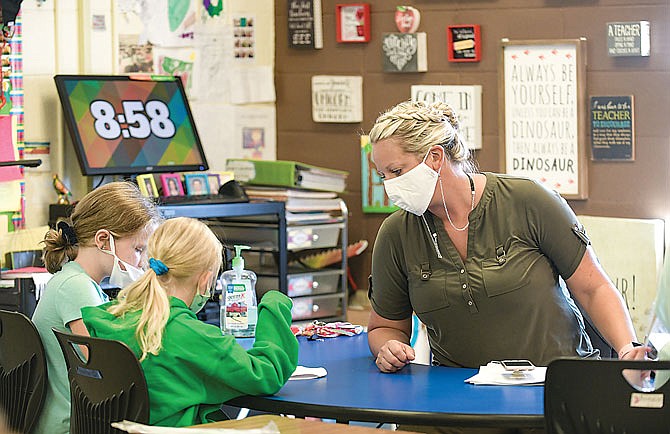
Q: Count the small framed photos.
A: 4